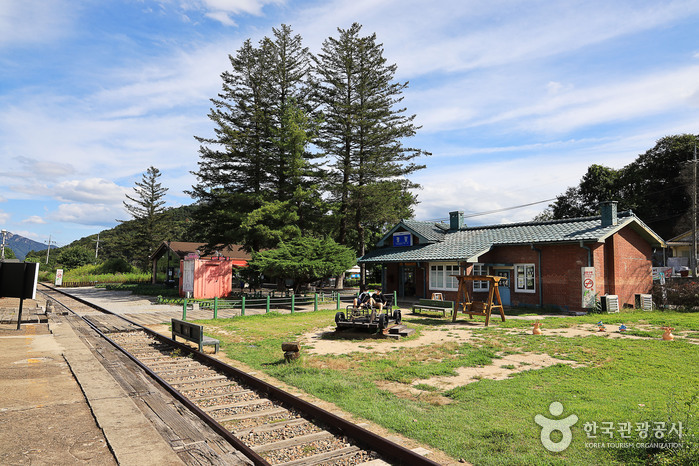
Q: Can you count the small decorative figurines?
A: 4